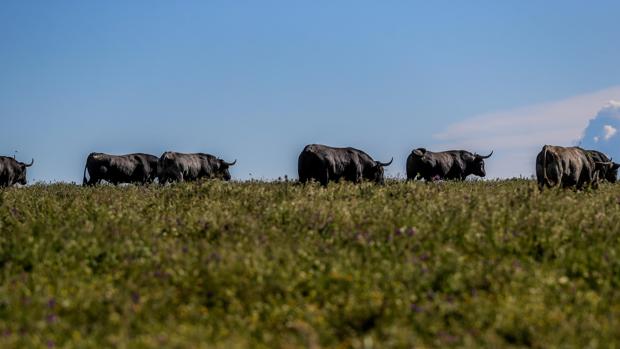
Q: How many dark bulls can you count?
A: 7